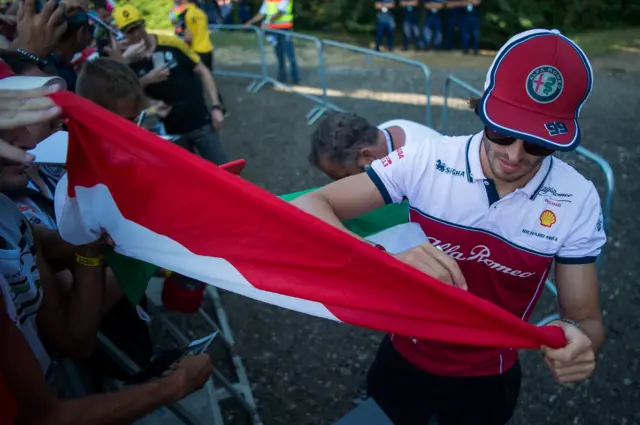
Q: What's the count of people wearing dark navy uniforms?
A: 5